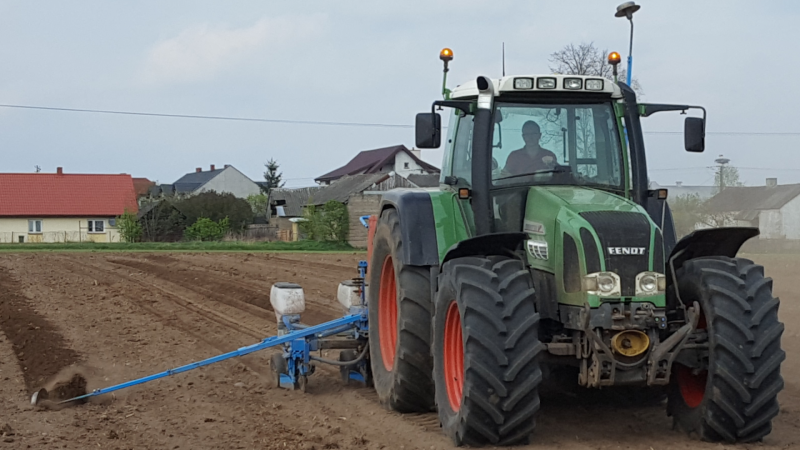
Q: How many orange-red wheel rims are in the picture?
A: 3